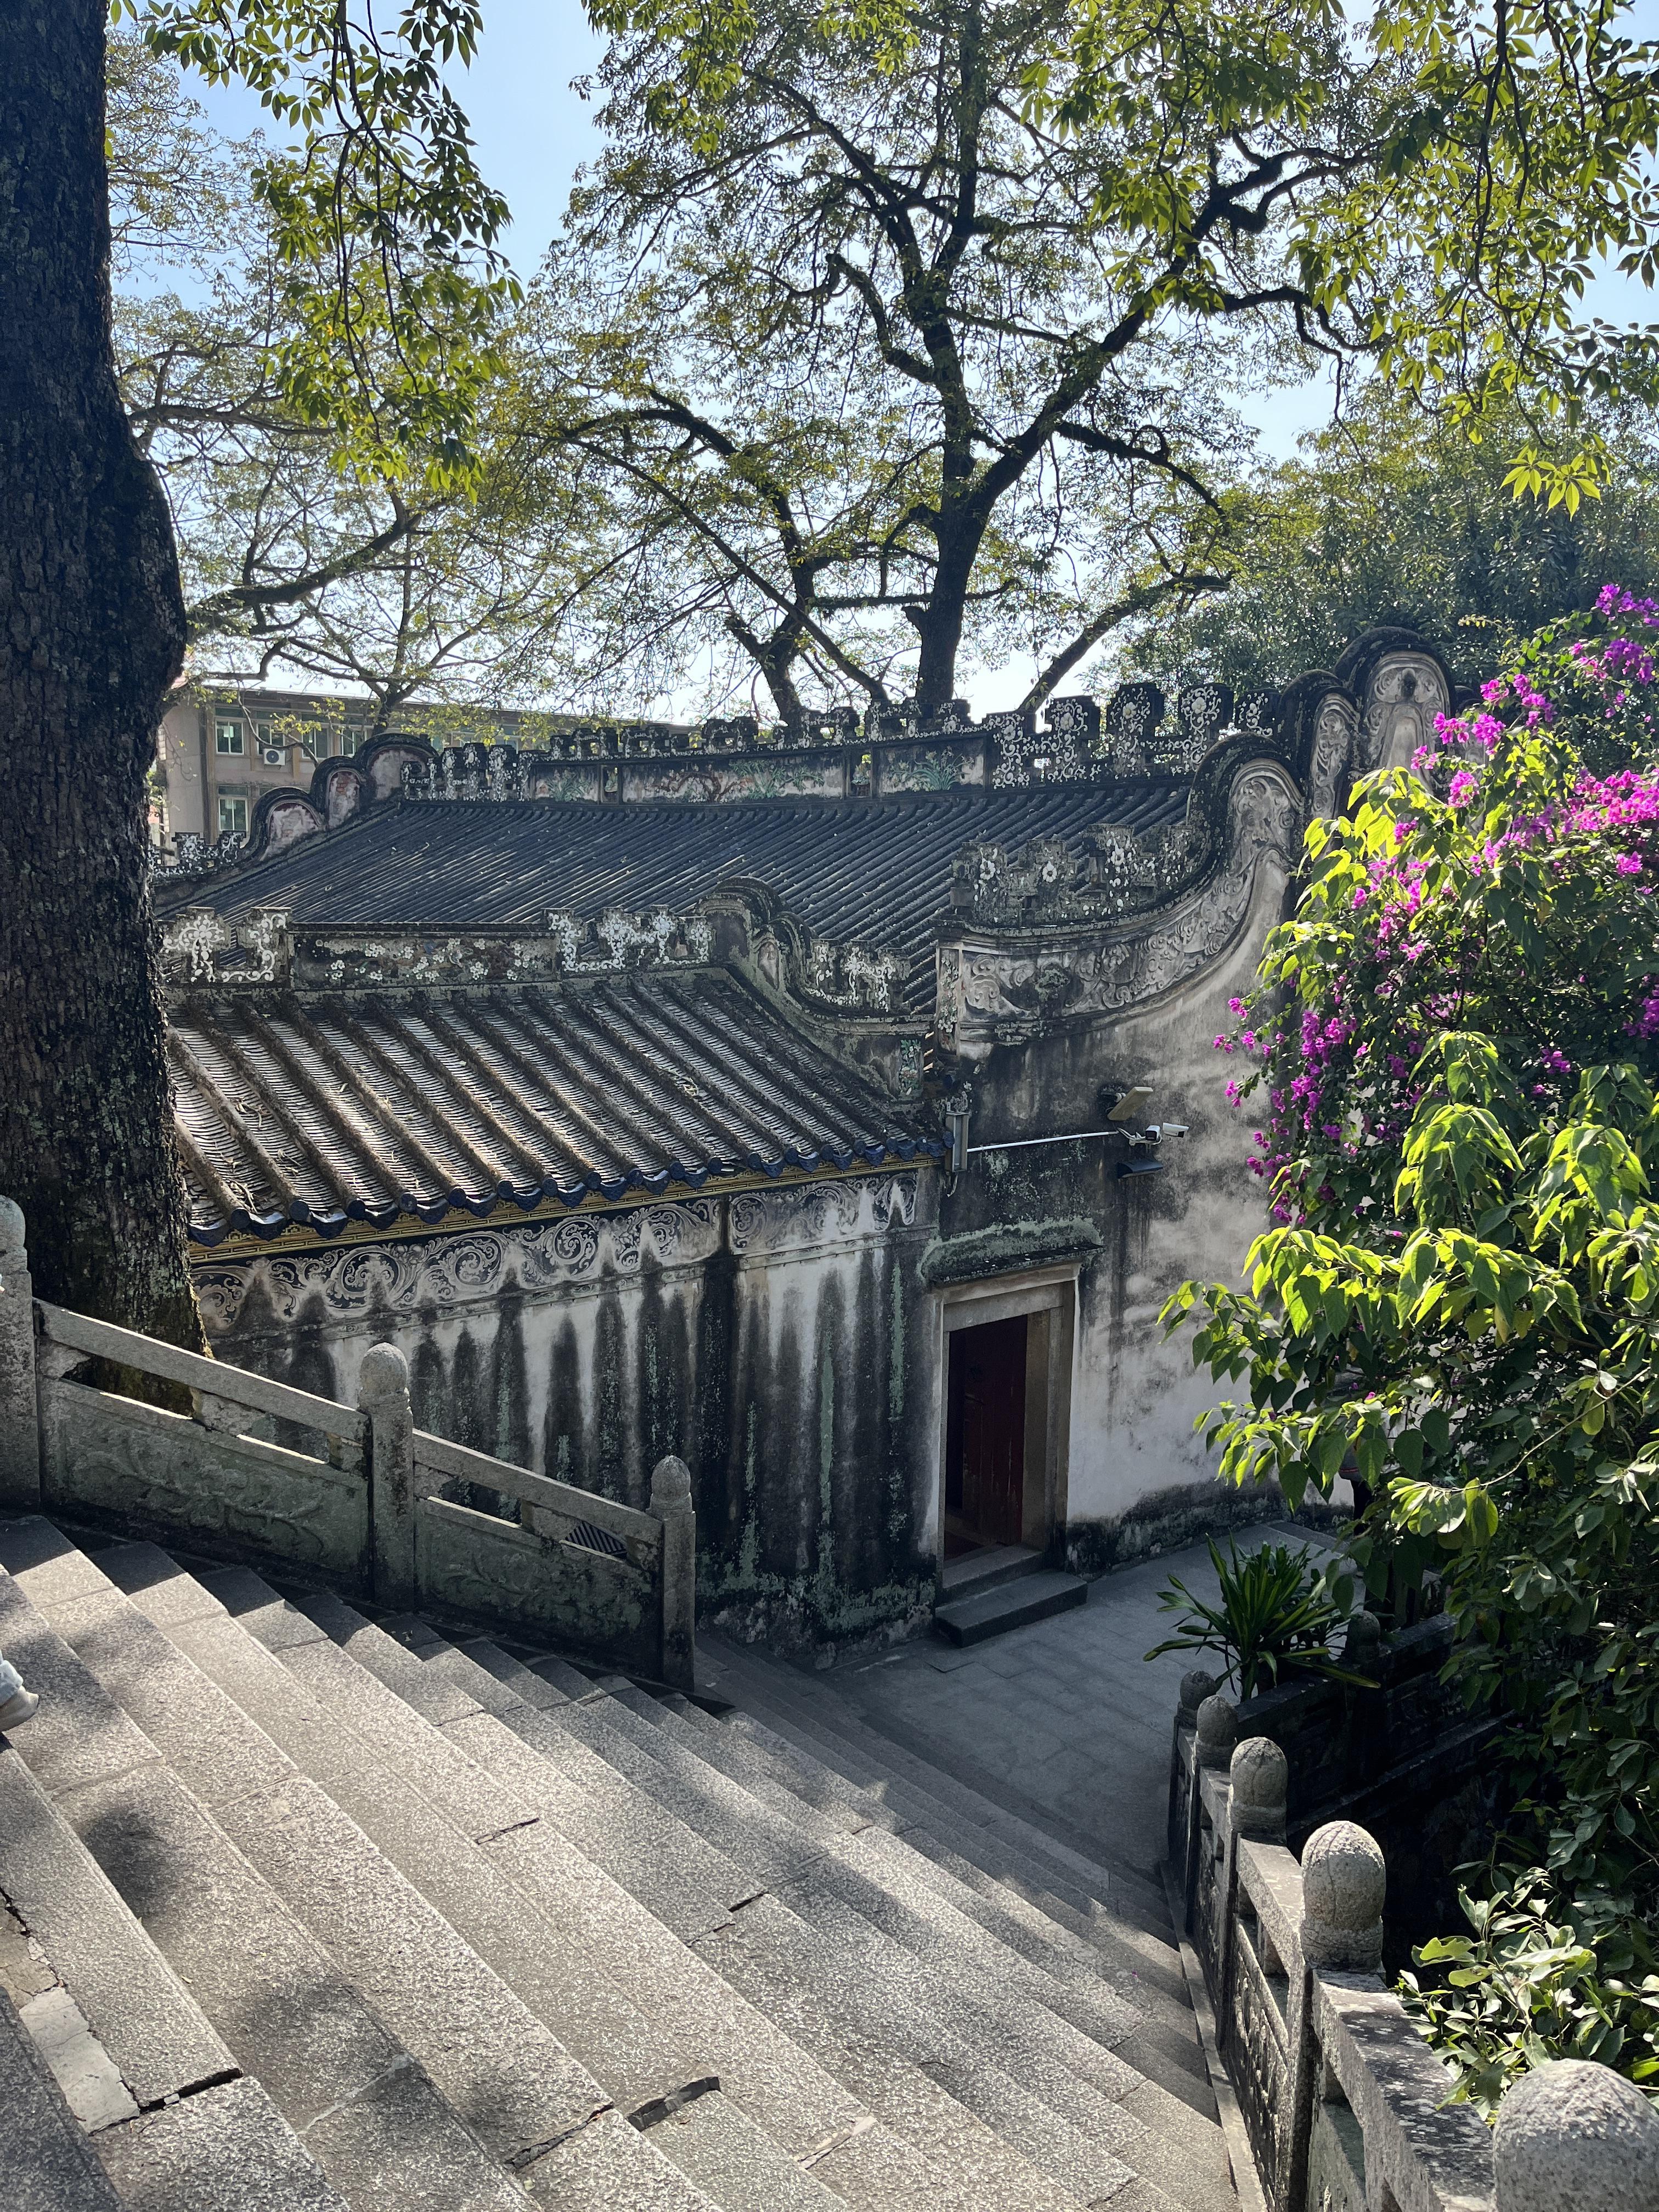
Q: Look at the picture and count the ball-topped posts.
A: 9